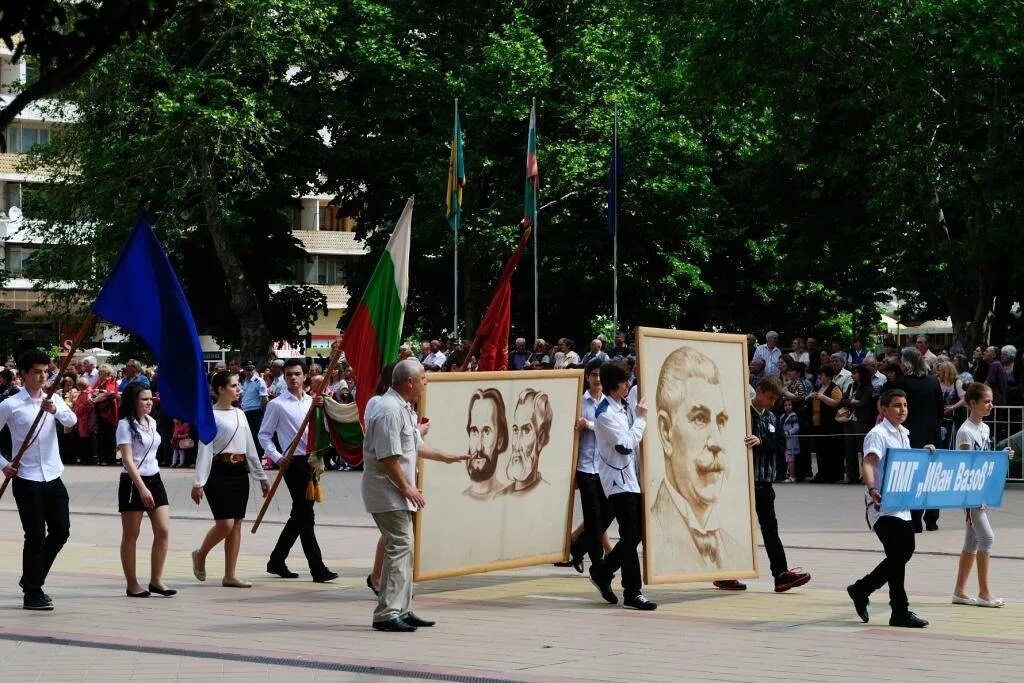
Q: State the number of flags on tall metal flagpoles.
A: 3